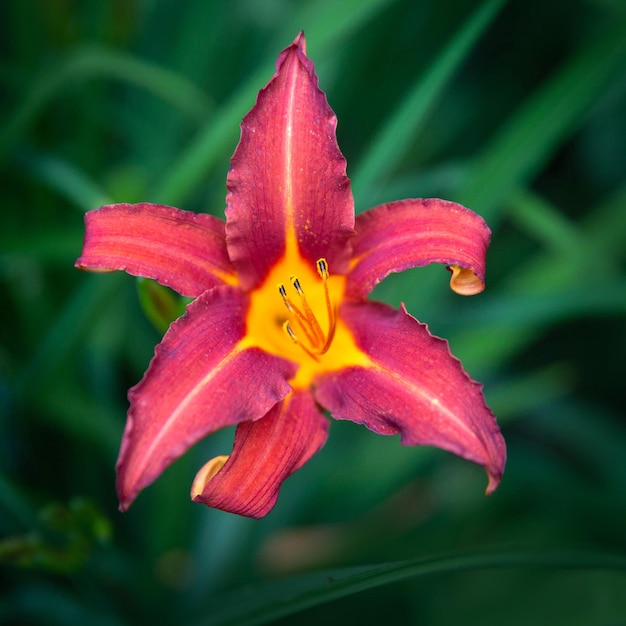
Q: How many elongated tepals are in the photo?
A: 6